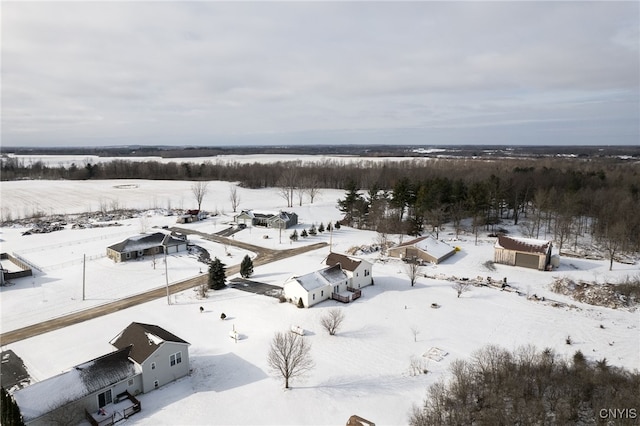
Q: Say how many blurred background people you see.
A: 0